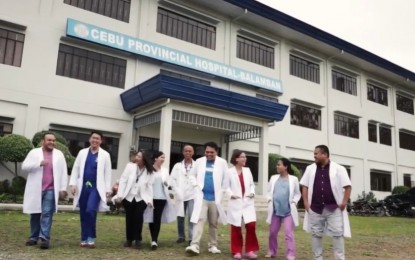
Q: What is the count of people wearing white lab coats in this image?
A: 9